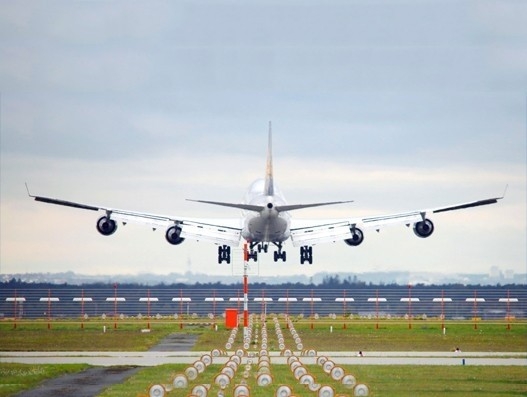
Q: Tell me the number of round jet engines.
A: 4